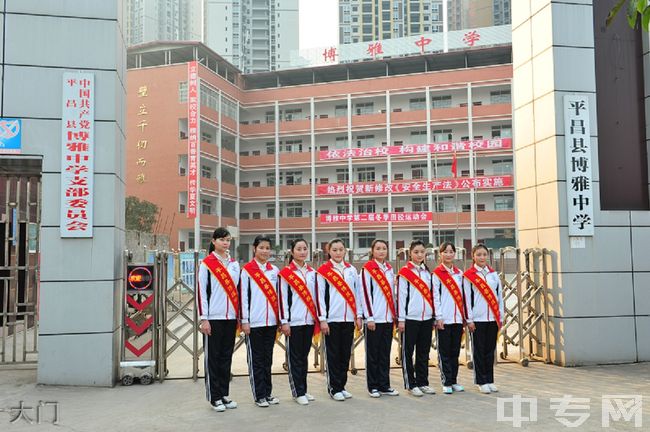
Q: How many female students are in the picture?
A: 8